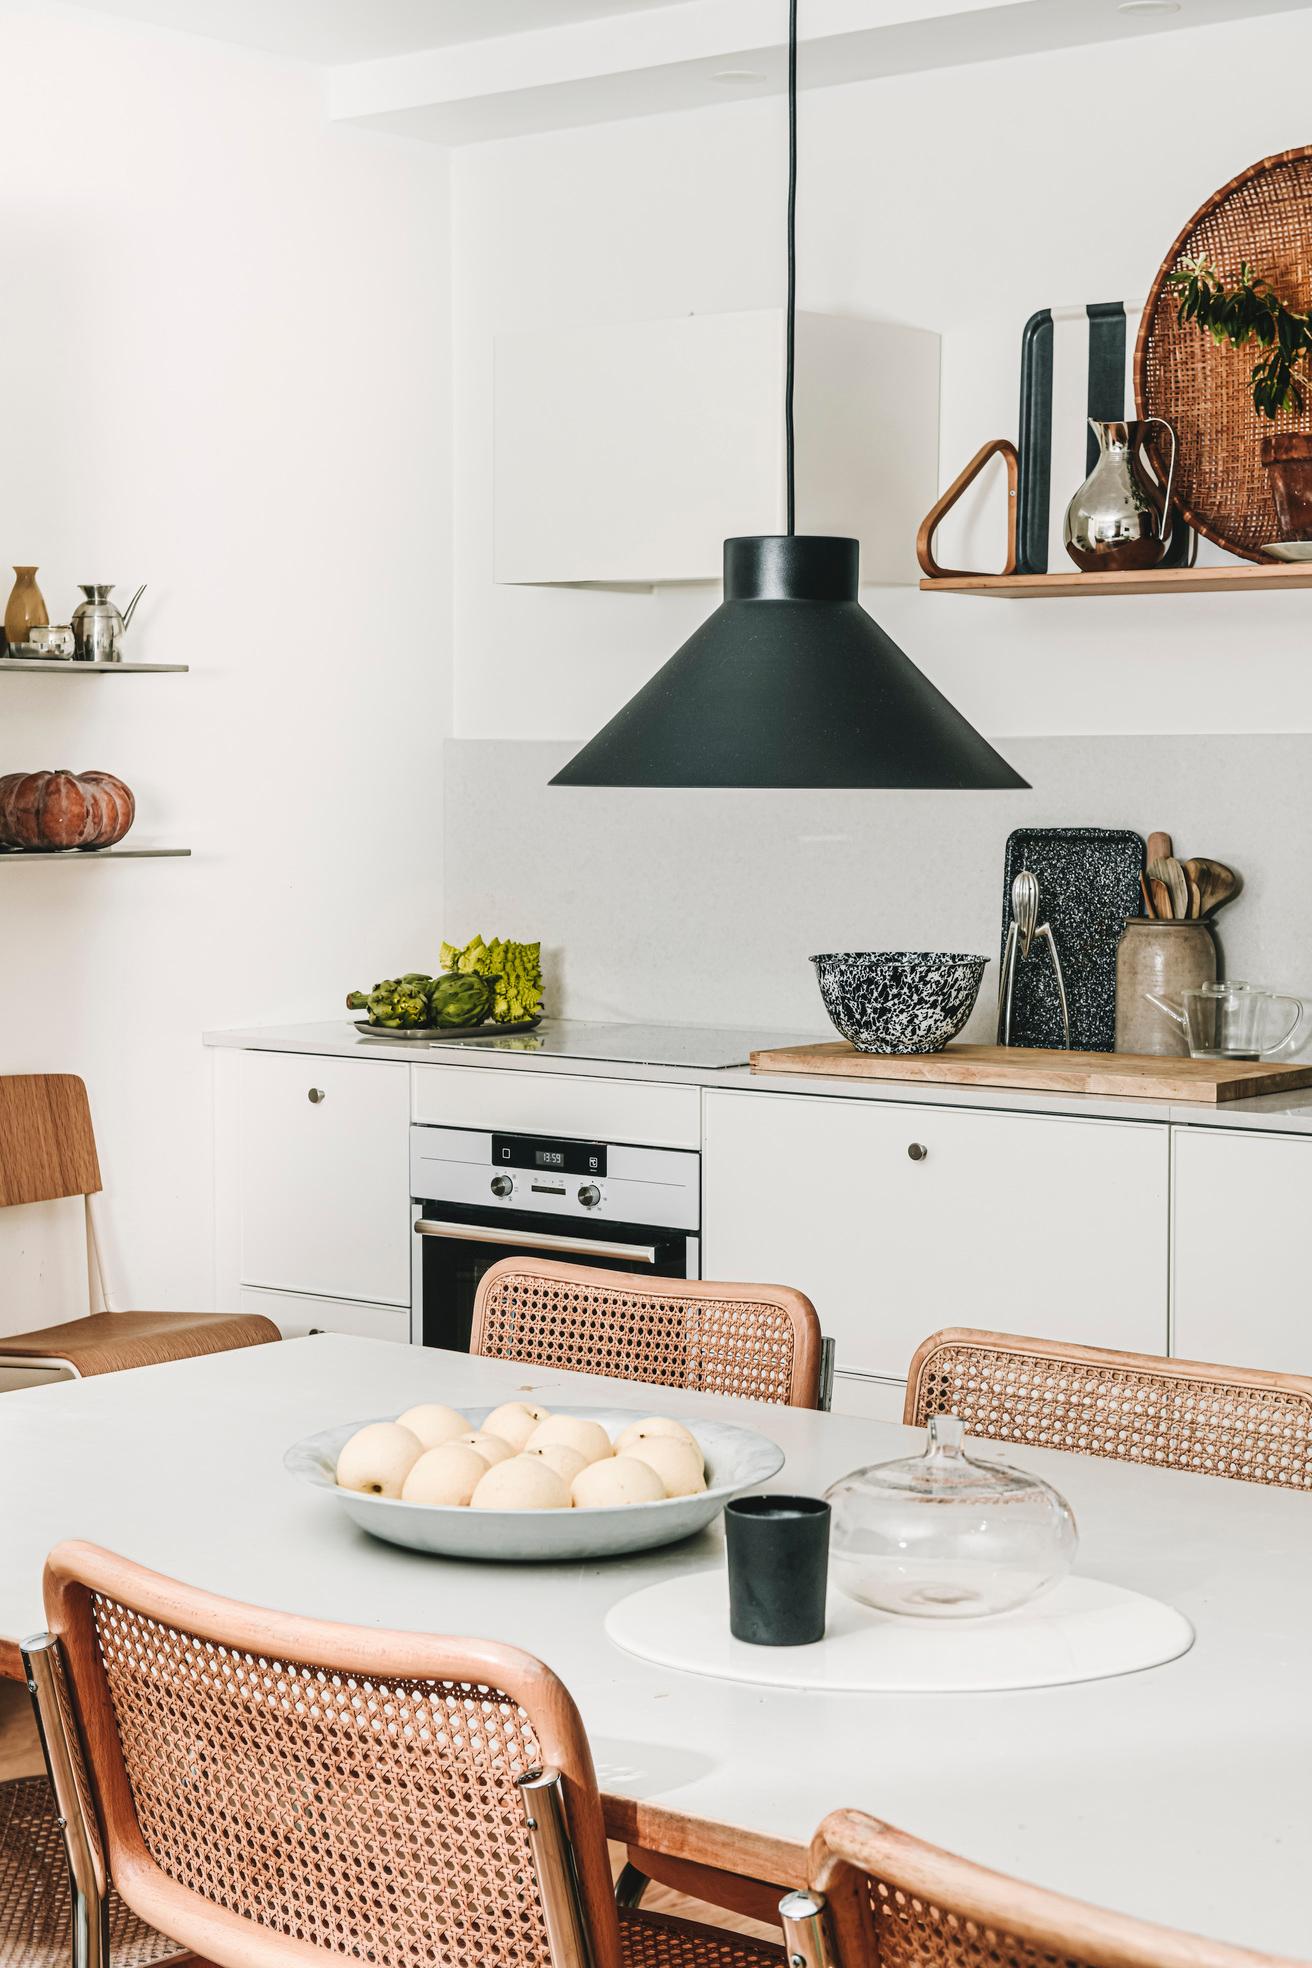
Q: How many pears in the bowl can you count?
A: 11